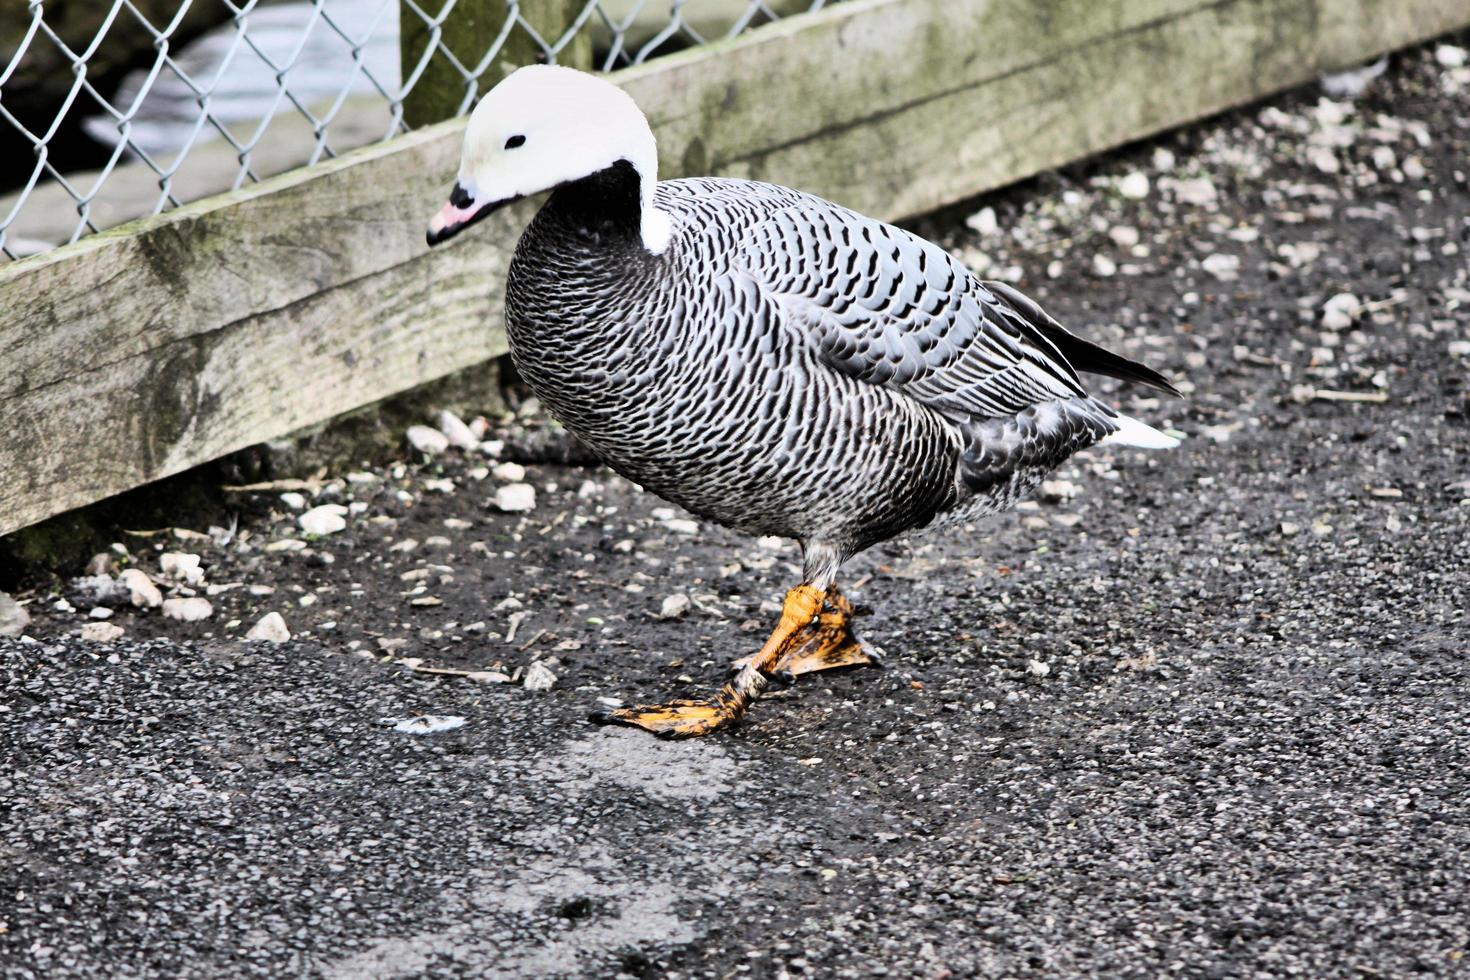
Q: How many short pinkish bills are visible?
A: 1